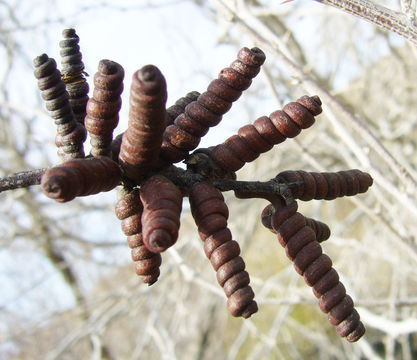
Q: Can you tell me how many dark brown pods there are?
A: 14